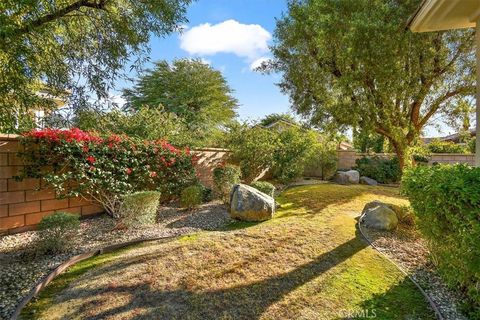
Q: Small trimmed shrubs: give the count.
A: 5